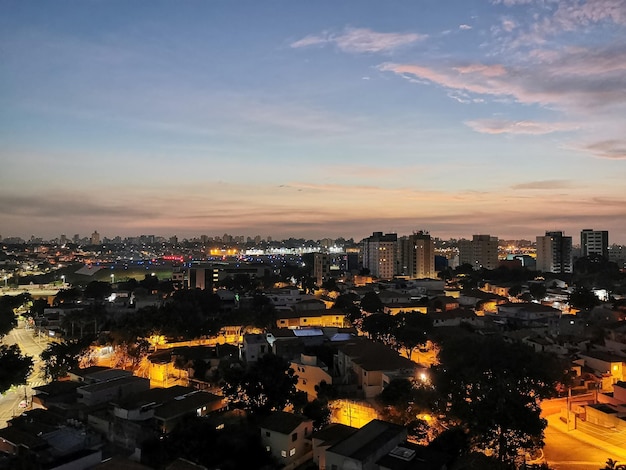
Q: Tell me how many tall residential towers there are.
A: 5